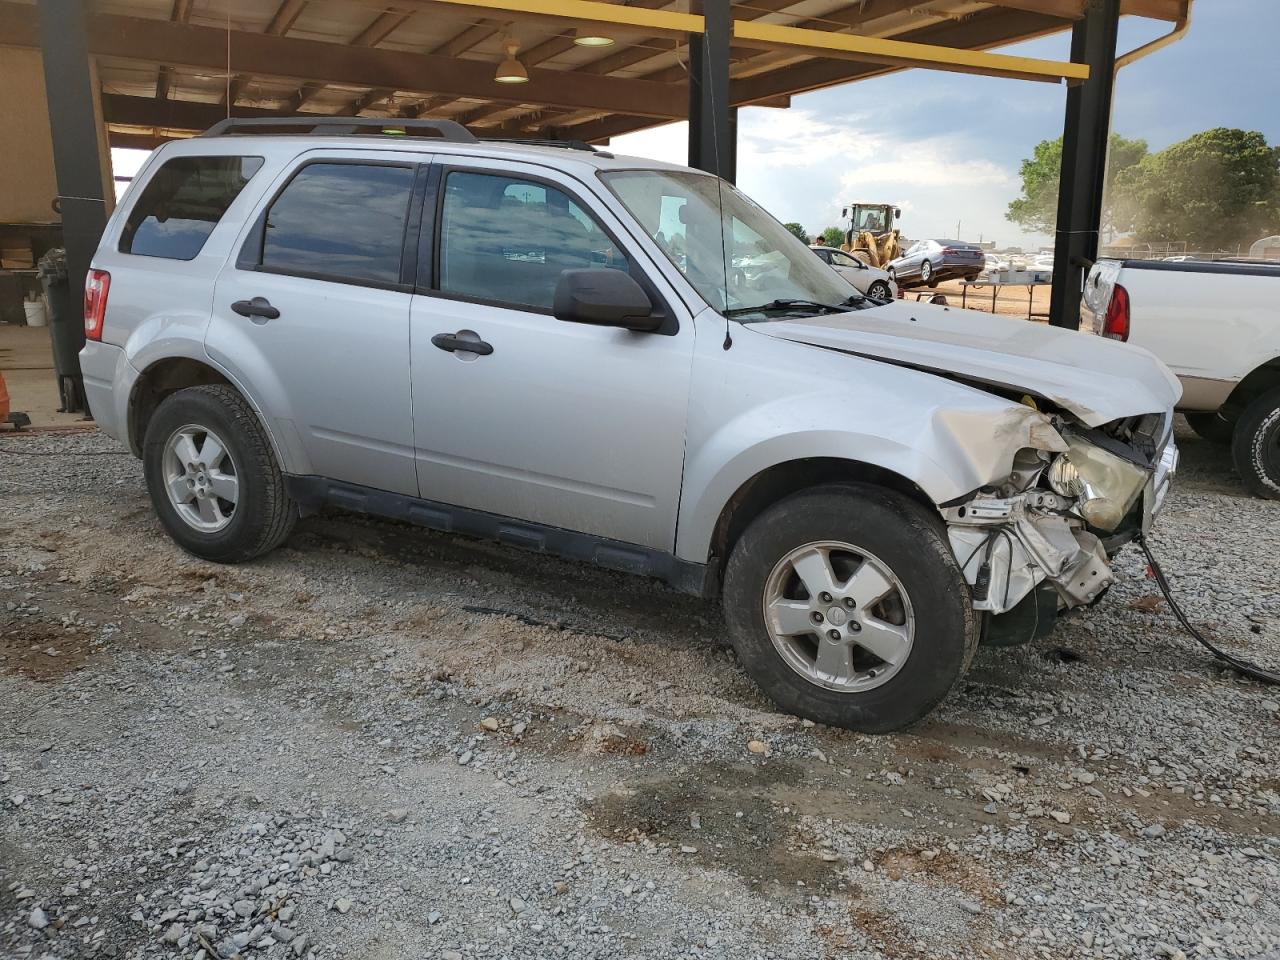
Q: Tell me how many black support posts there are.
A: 3